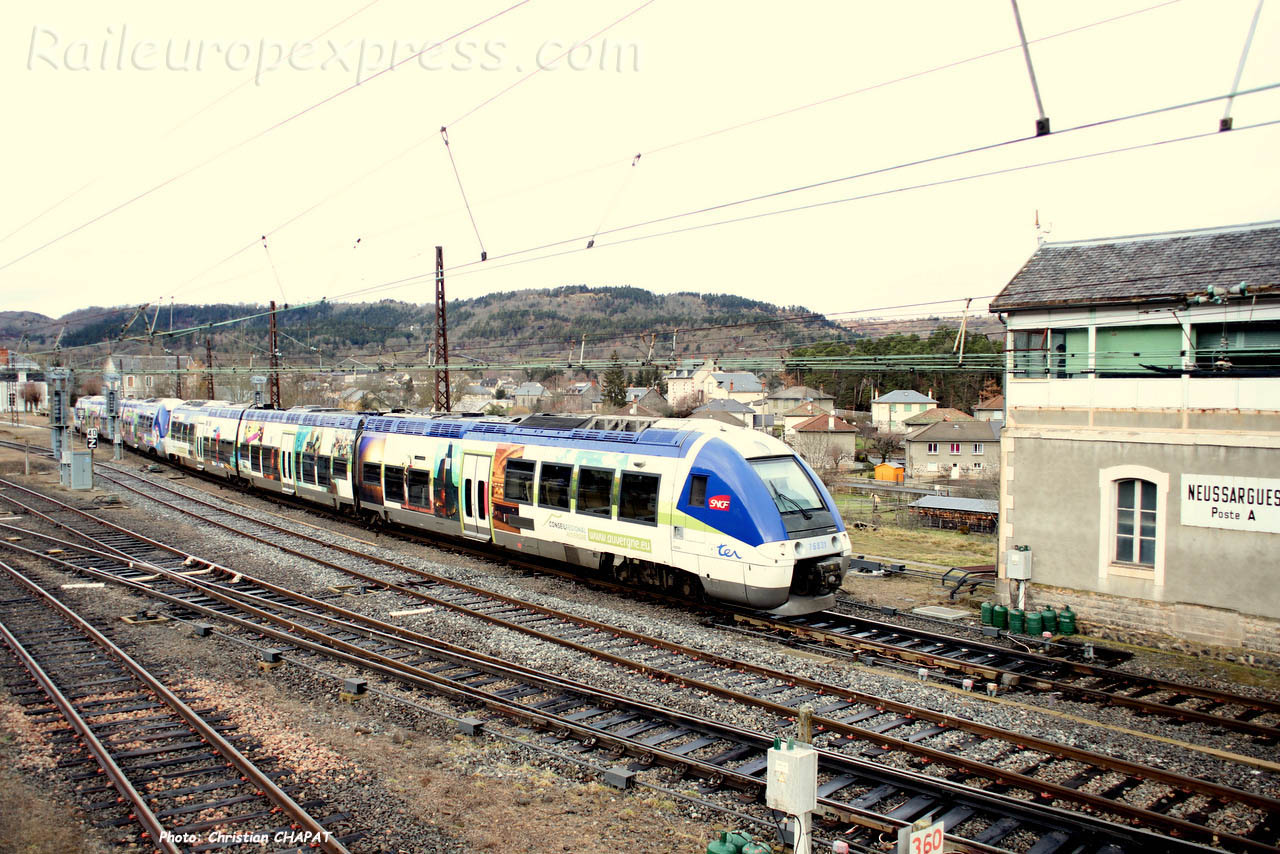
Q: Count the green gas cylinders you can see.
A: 9